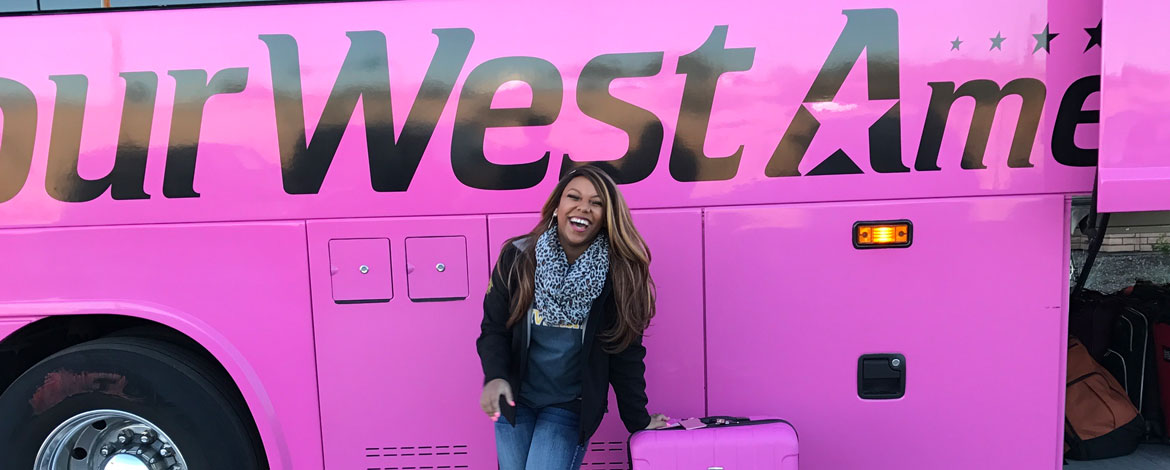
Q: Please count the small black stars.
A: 4